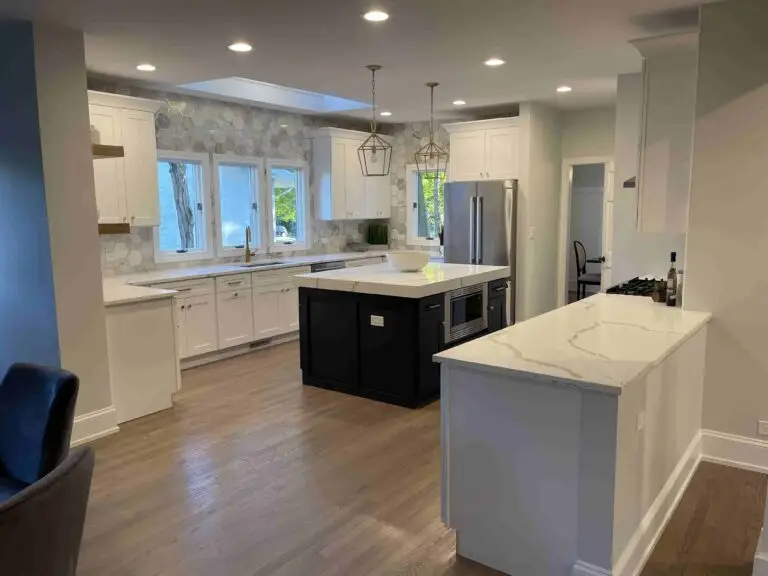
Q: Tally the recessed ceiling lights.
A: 7